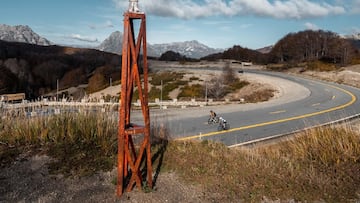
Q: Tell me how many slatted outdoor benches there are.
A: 0